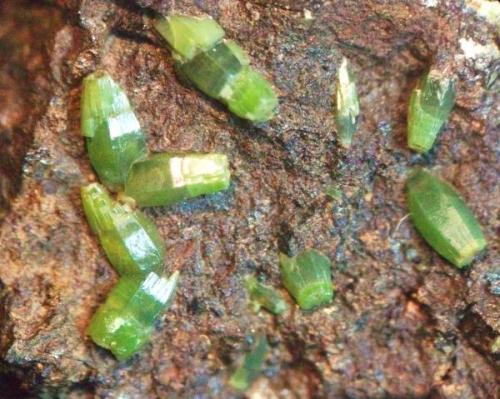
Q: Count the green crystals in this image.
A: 11